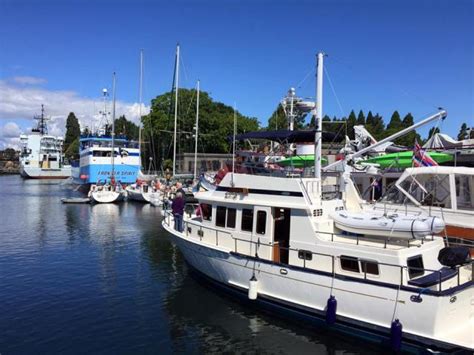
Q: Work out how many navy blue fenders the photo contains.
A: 2